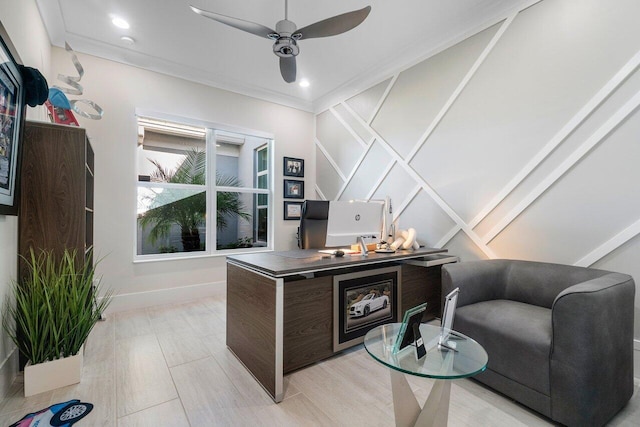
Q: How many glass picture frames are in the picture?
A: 2